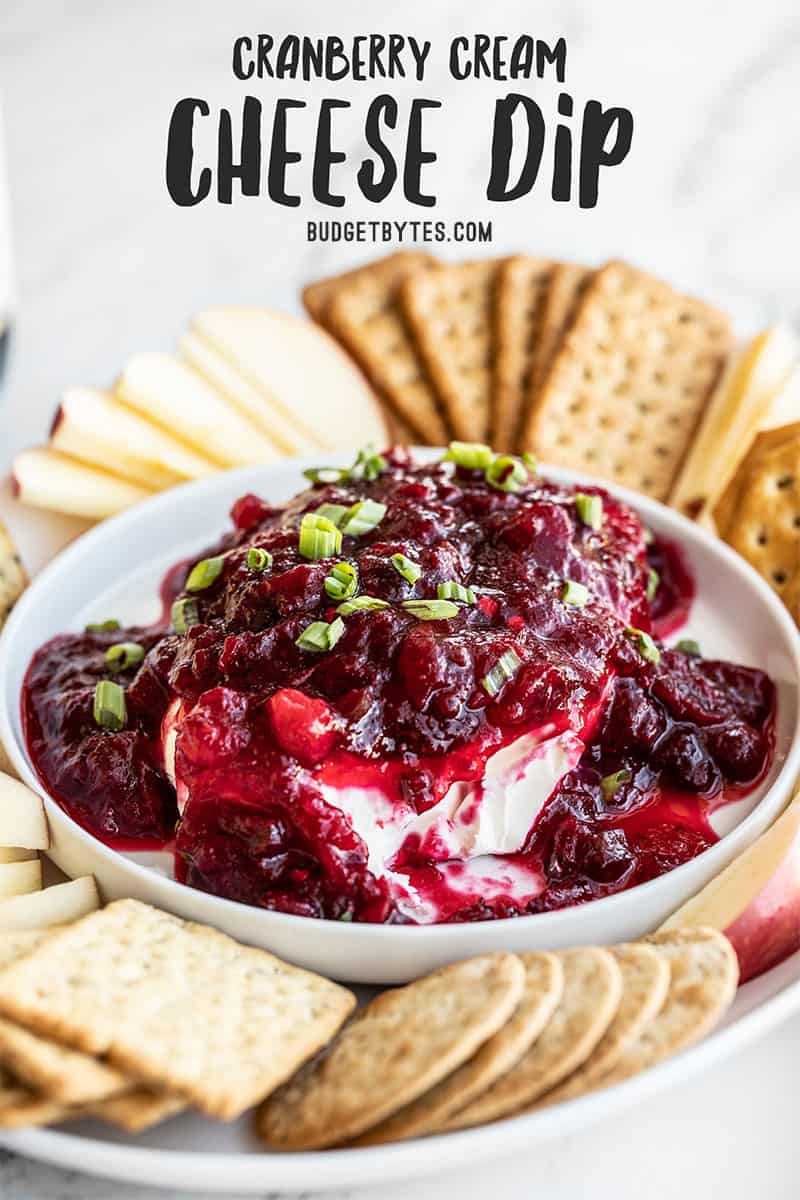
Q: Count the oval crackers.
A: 5